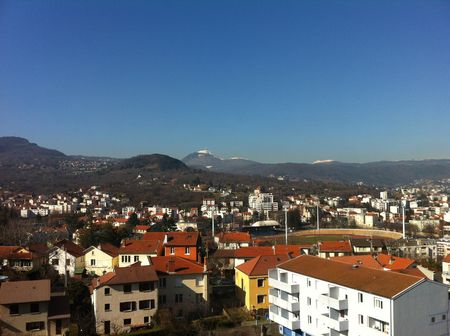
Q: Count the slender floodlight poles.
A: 4